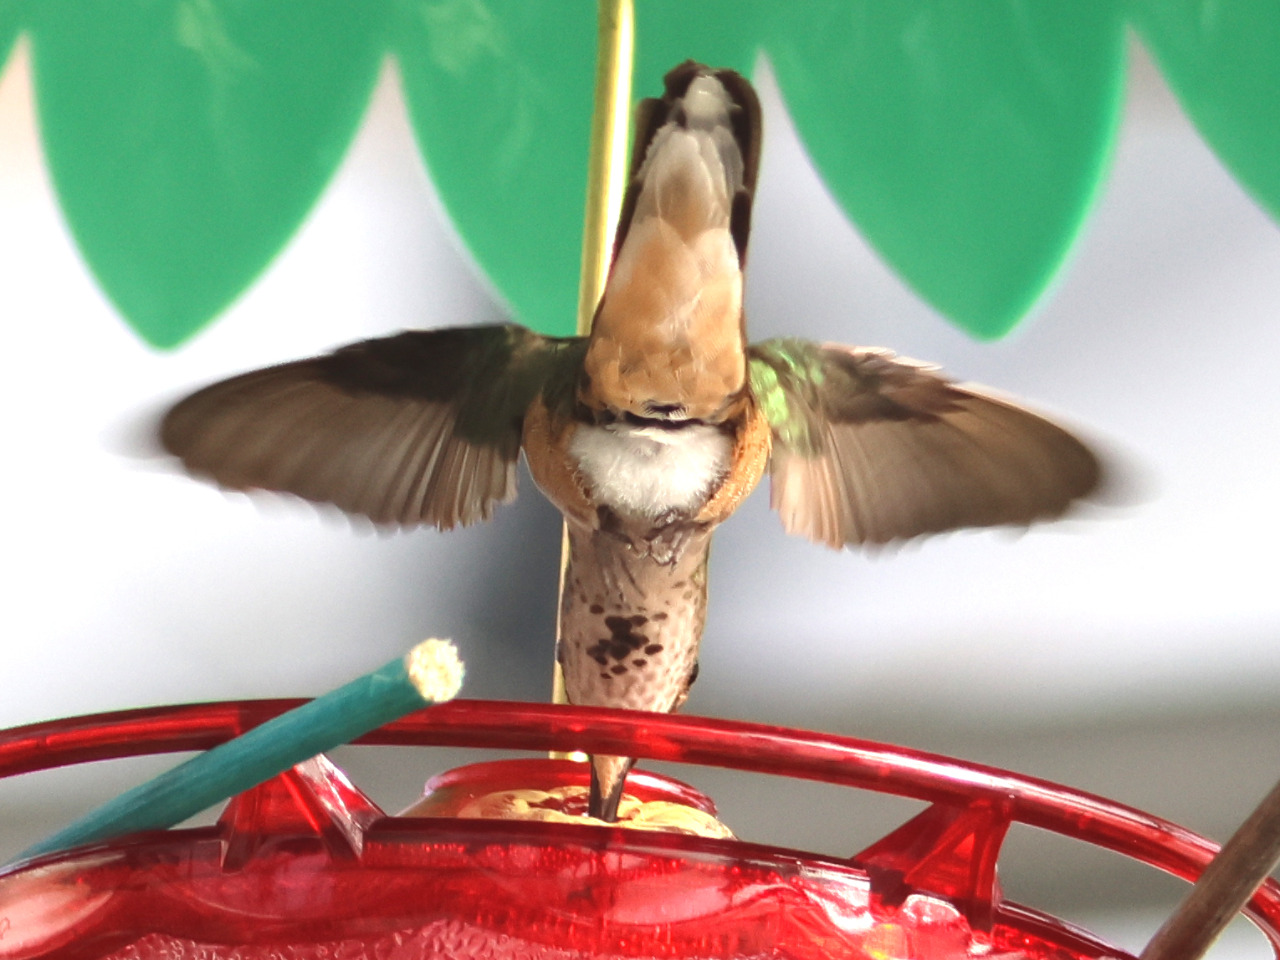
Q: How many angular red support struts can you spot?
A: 2